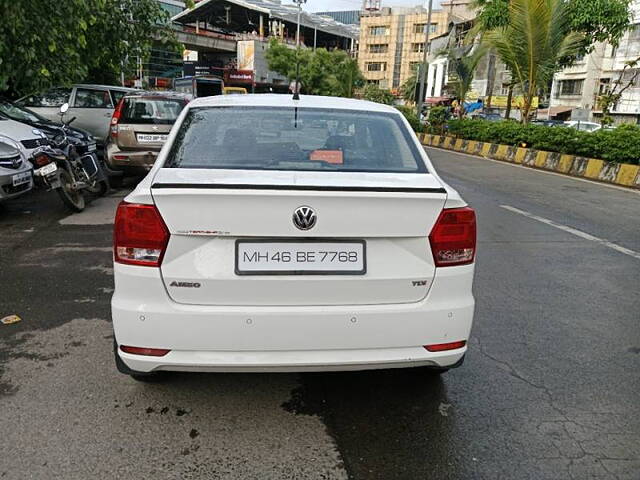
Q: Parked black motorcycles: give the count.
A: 1